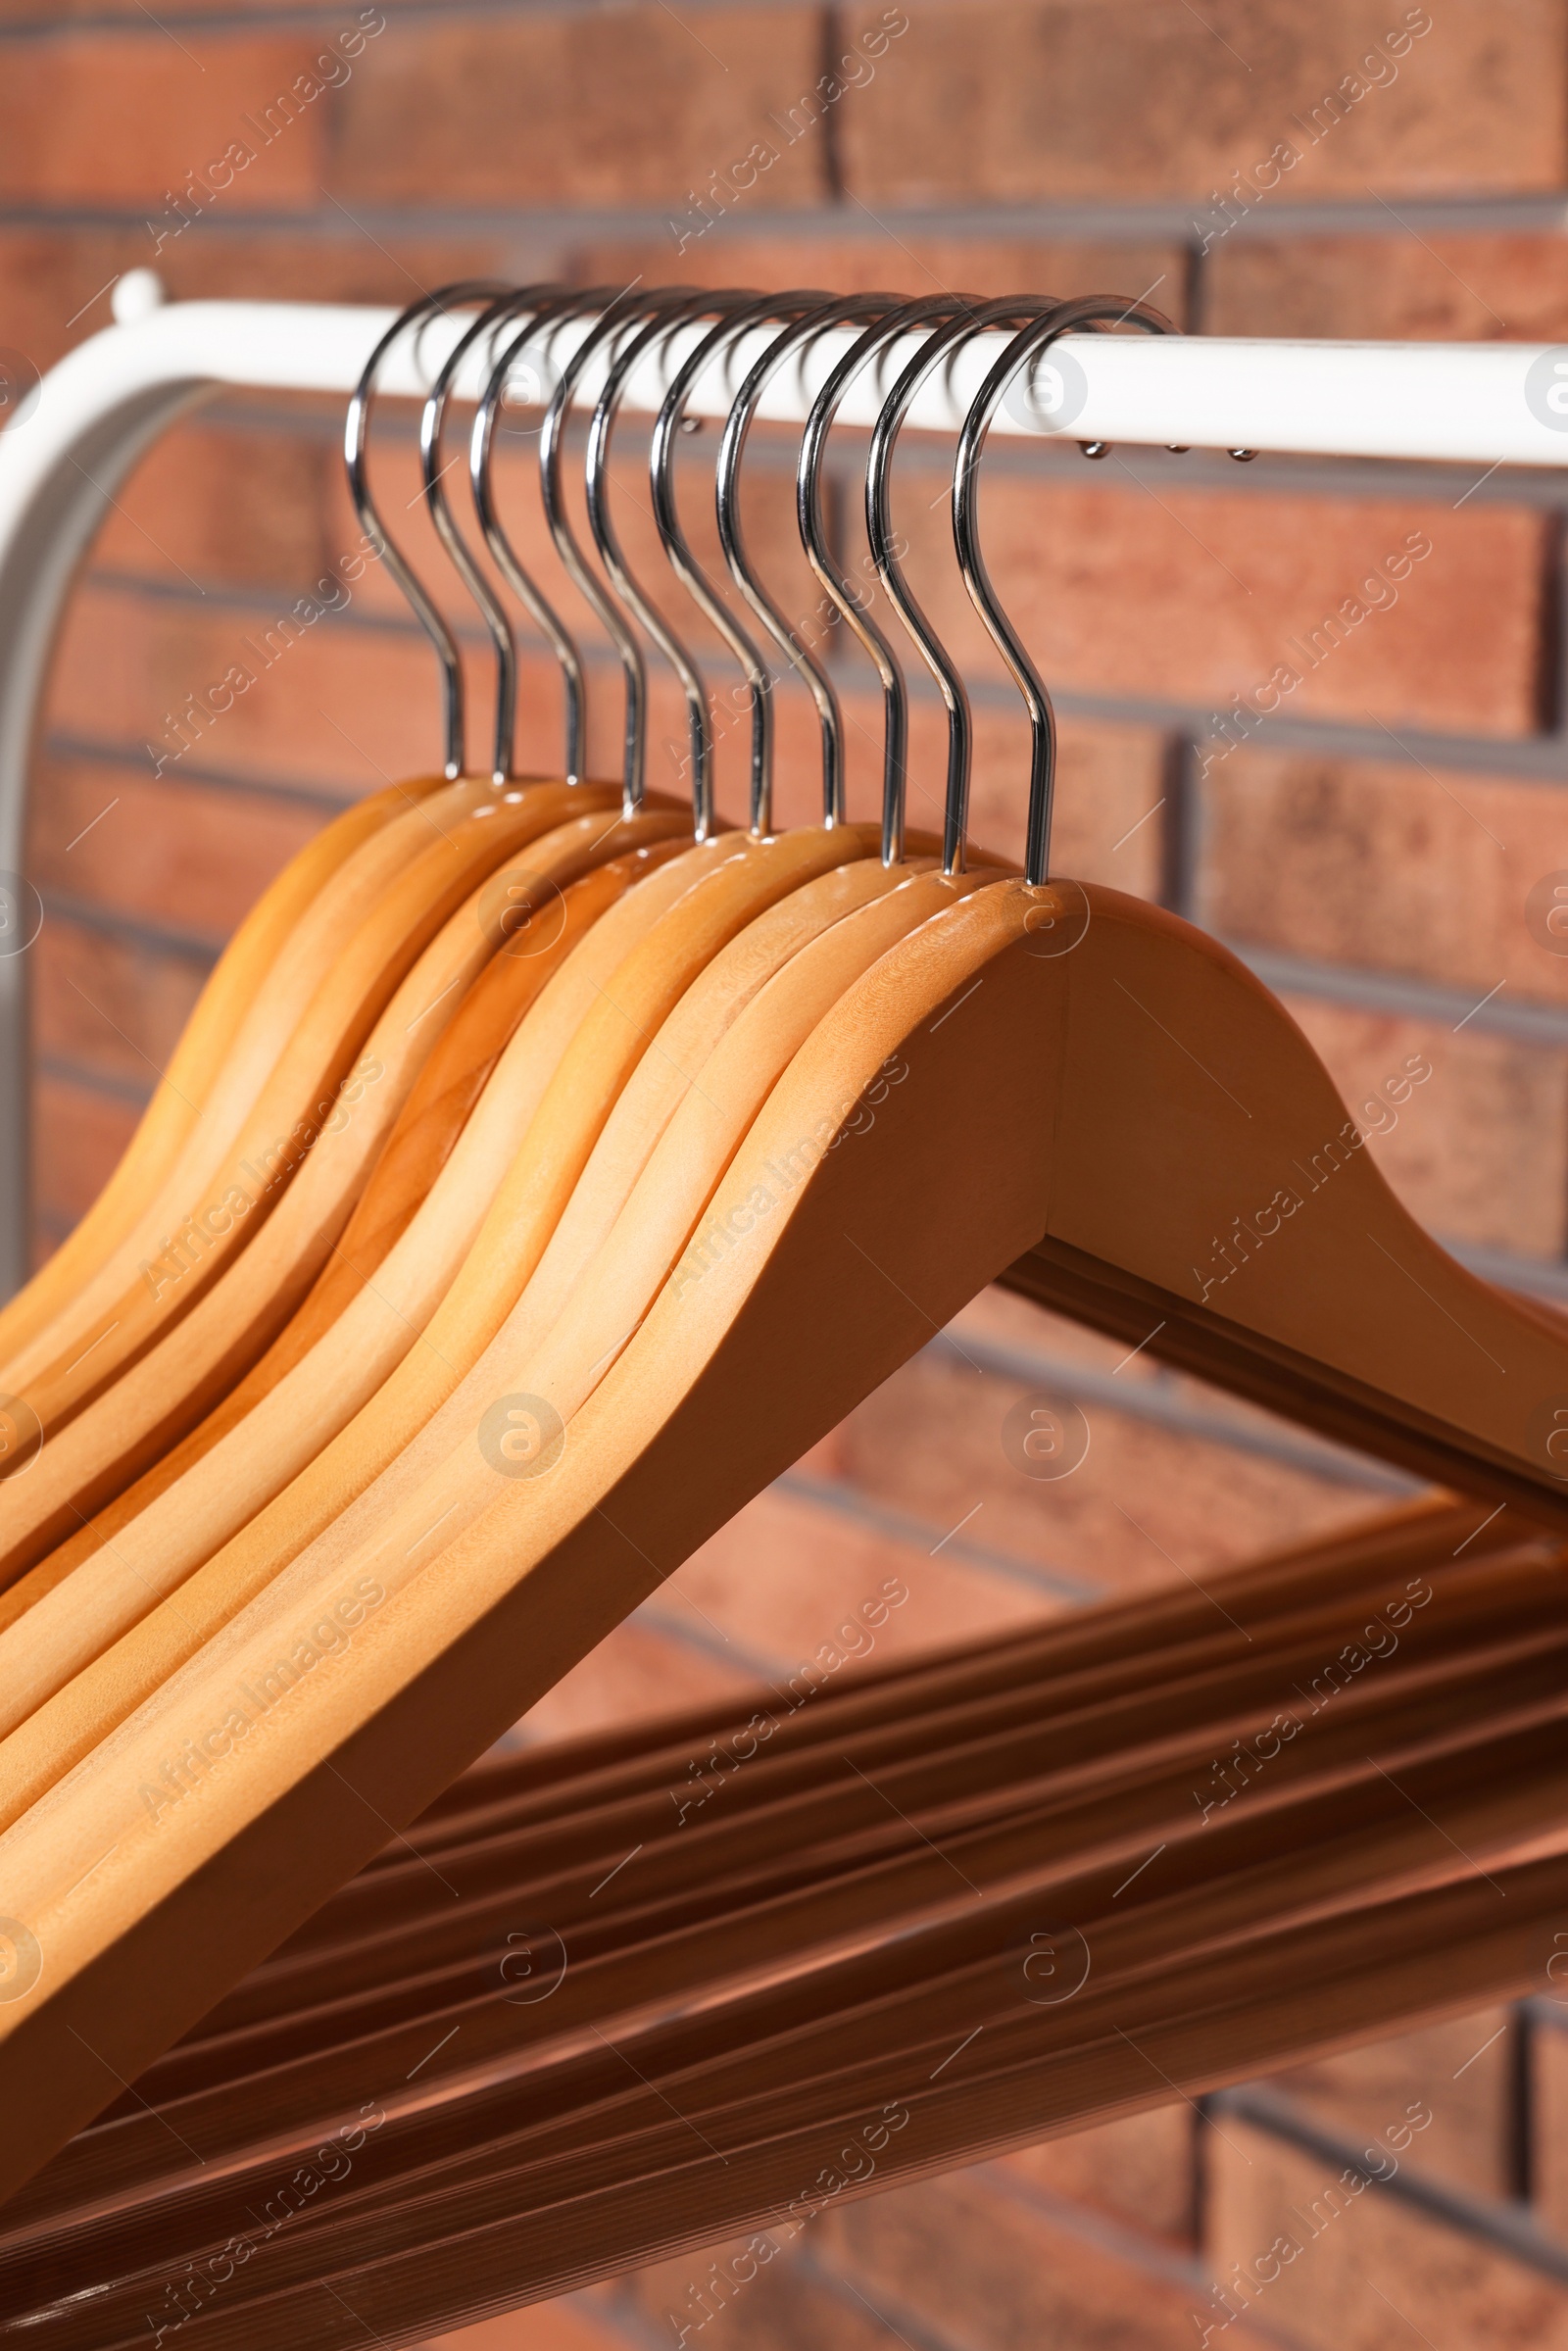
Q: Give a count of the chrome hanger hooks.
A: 10